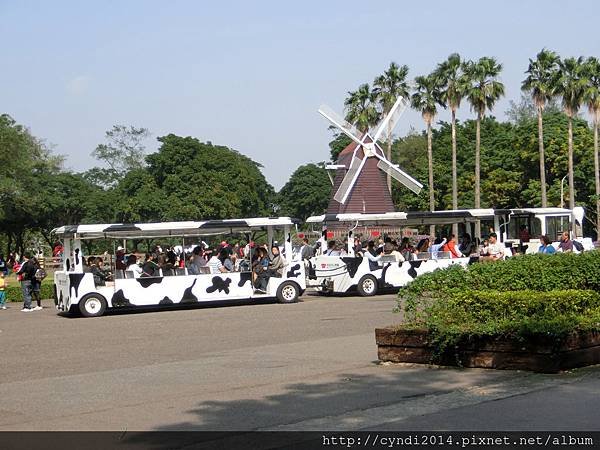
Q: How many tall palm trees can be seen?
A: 8